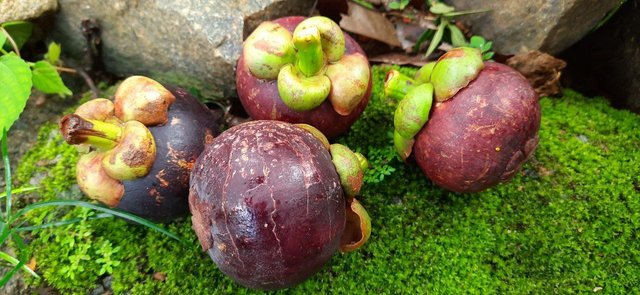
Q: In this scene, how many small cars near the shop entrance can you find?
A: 0